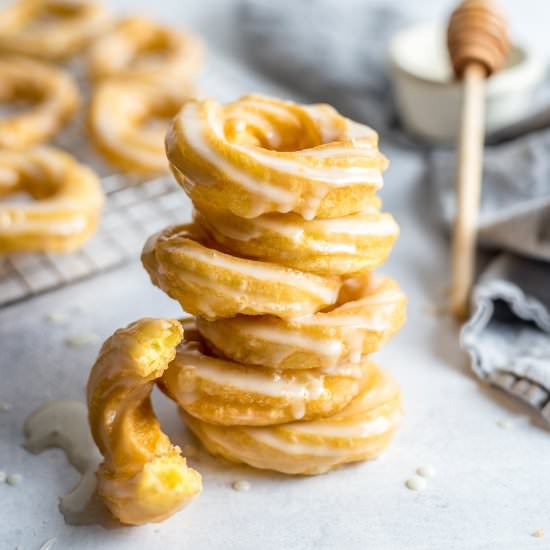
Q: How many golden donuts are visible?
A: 12